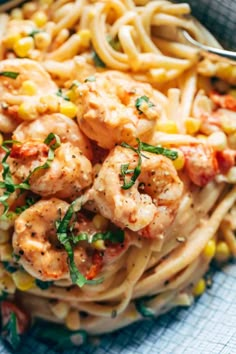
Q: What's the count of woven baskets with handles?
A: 0